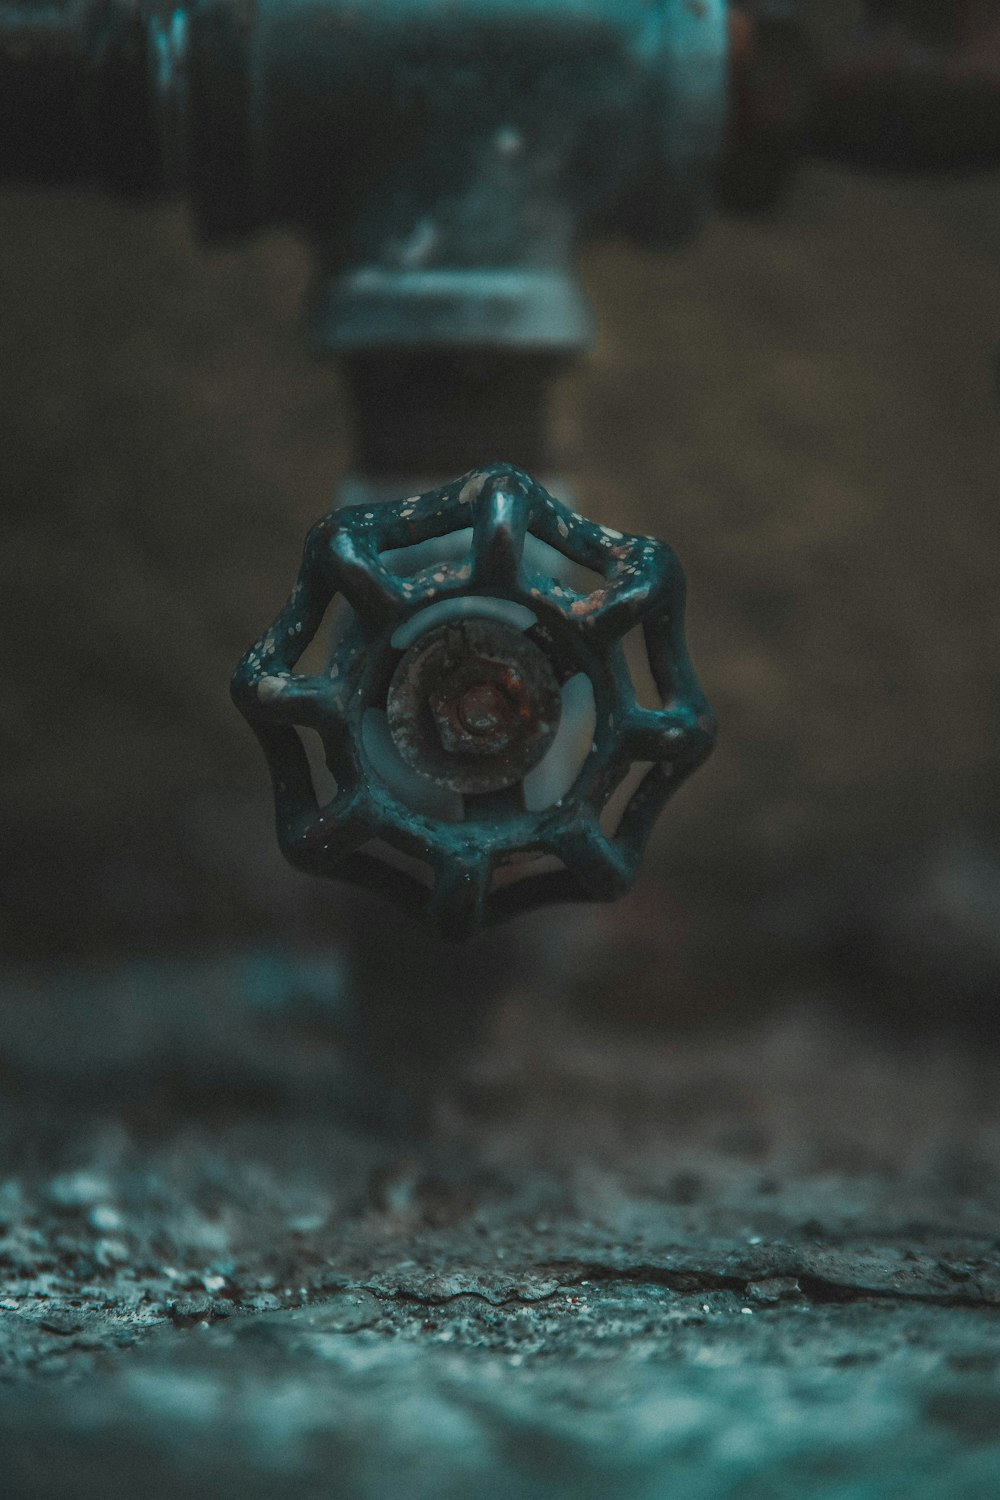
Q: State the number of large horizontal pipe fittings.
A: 1